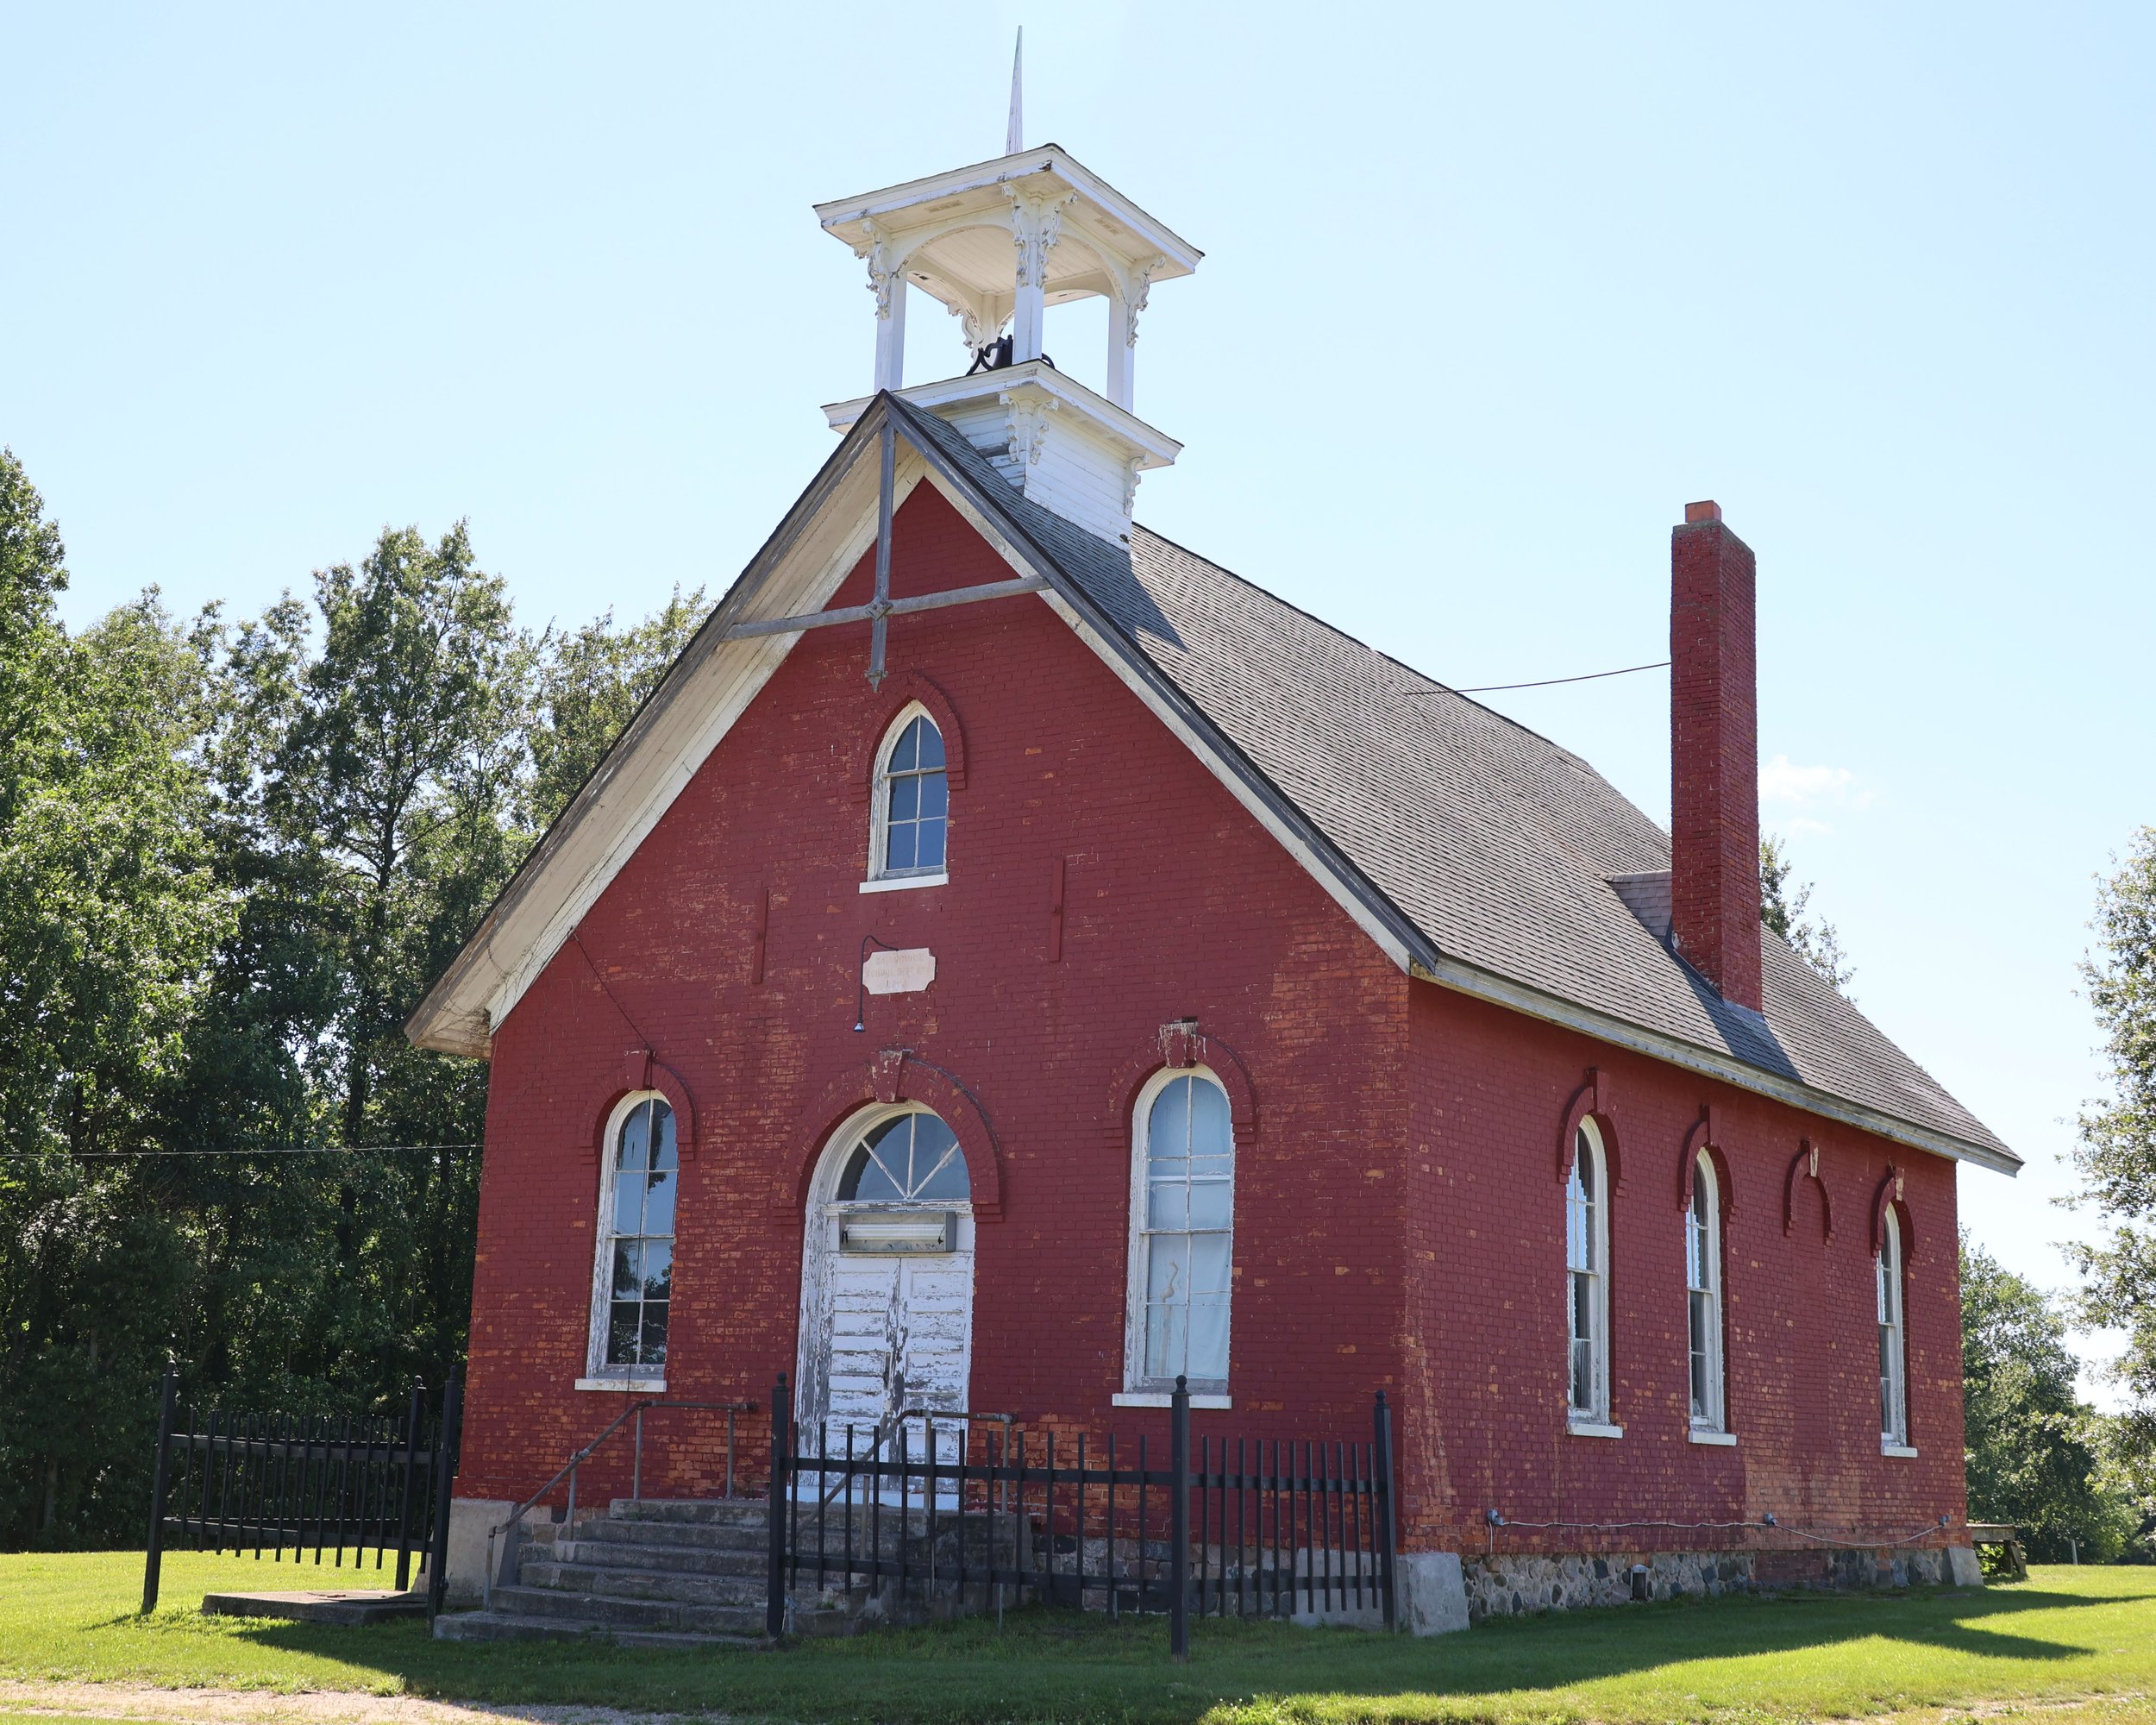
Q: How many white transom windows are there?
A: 1